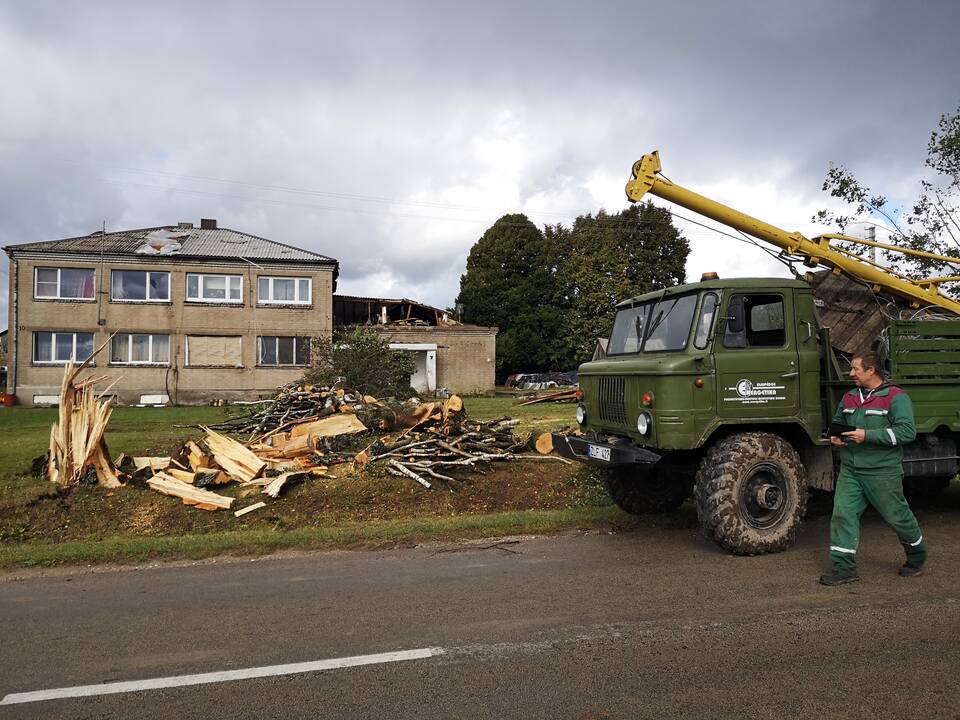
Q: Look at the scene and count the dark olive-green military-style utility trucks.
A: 1